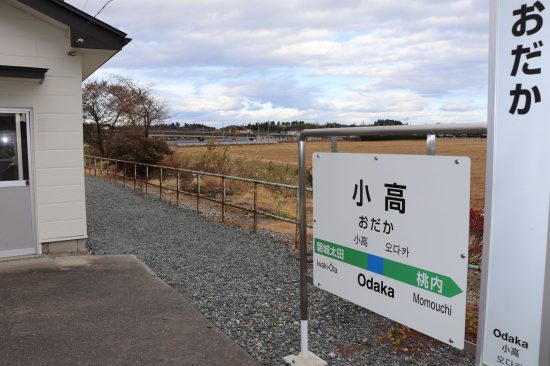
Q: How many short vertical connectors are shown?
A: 2